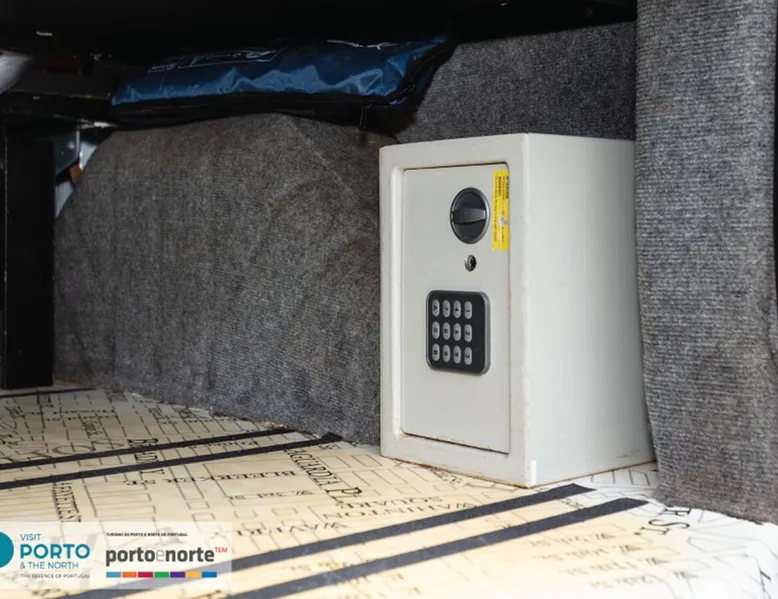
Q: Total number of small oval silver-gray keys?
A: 12